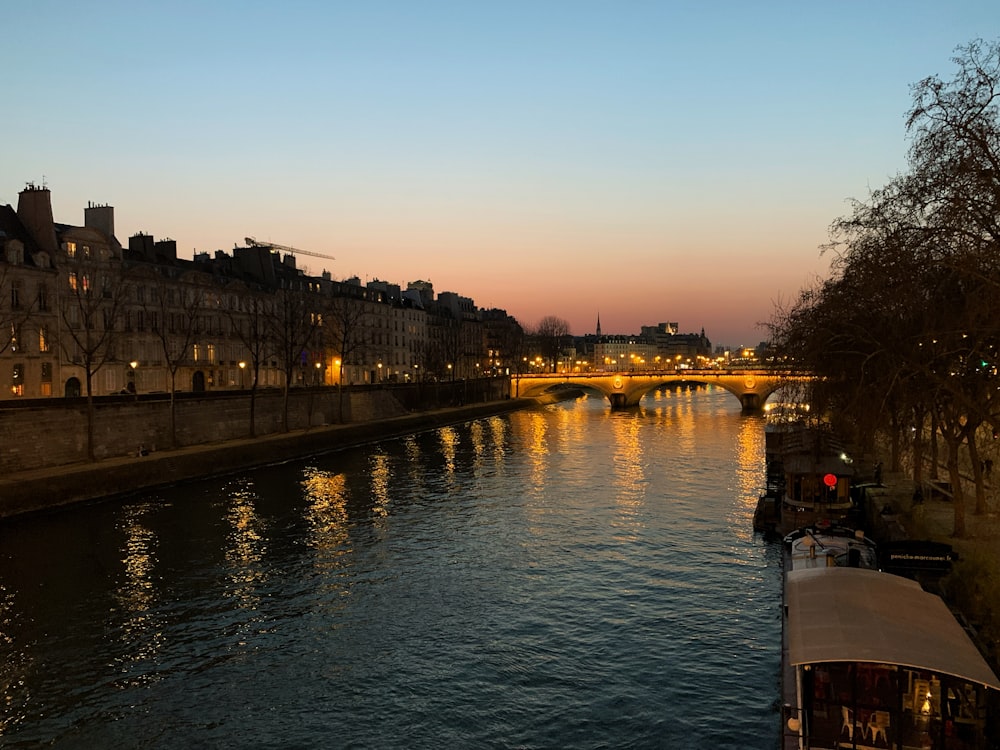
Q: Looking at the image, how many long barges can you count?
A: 2